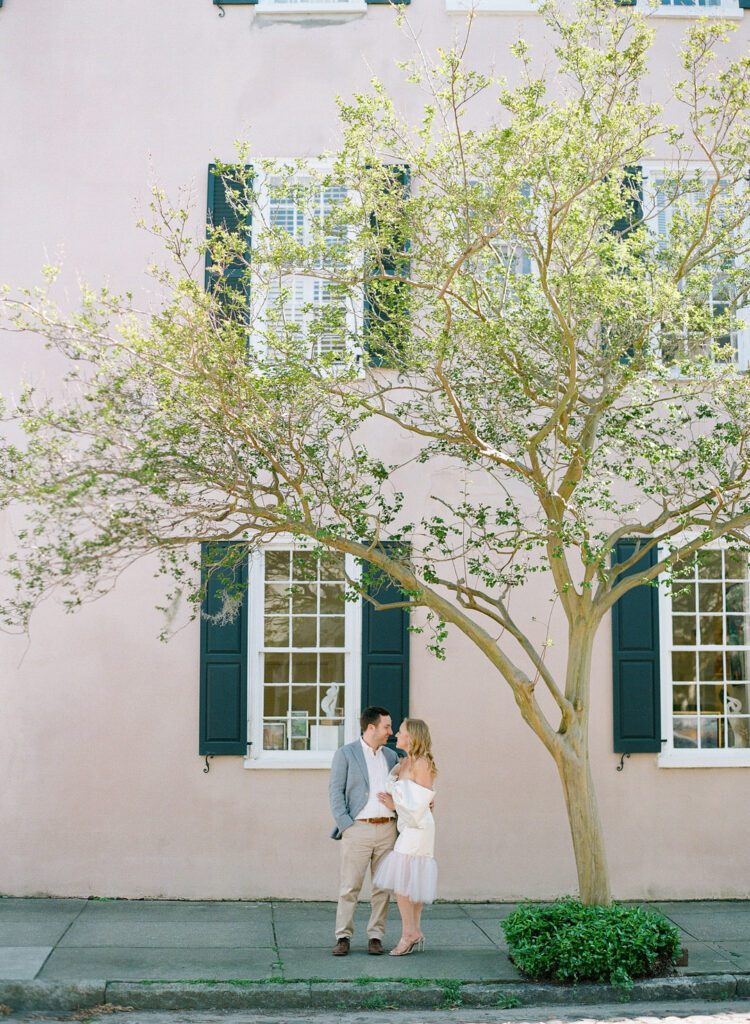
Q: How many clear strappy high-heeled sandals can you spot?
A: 2